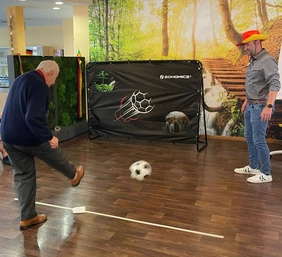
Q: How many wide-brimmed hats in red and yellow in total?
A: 1